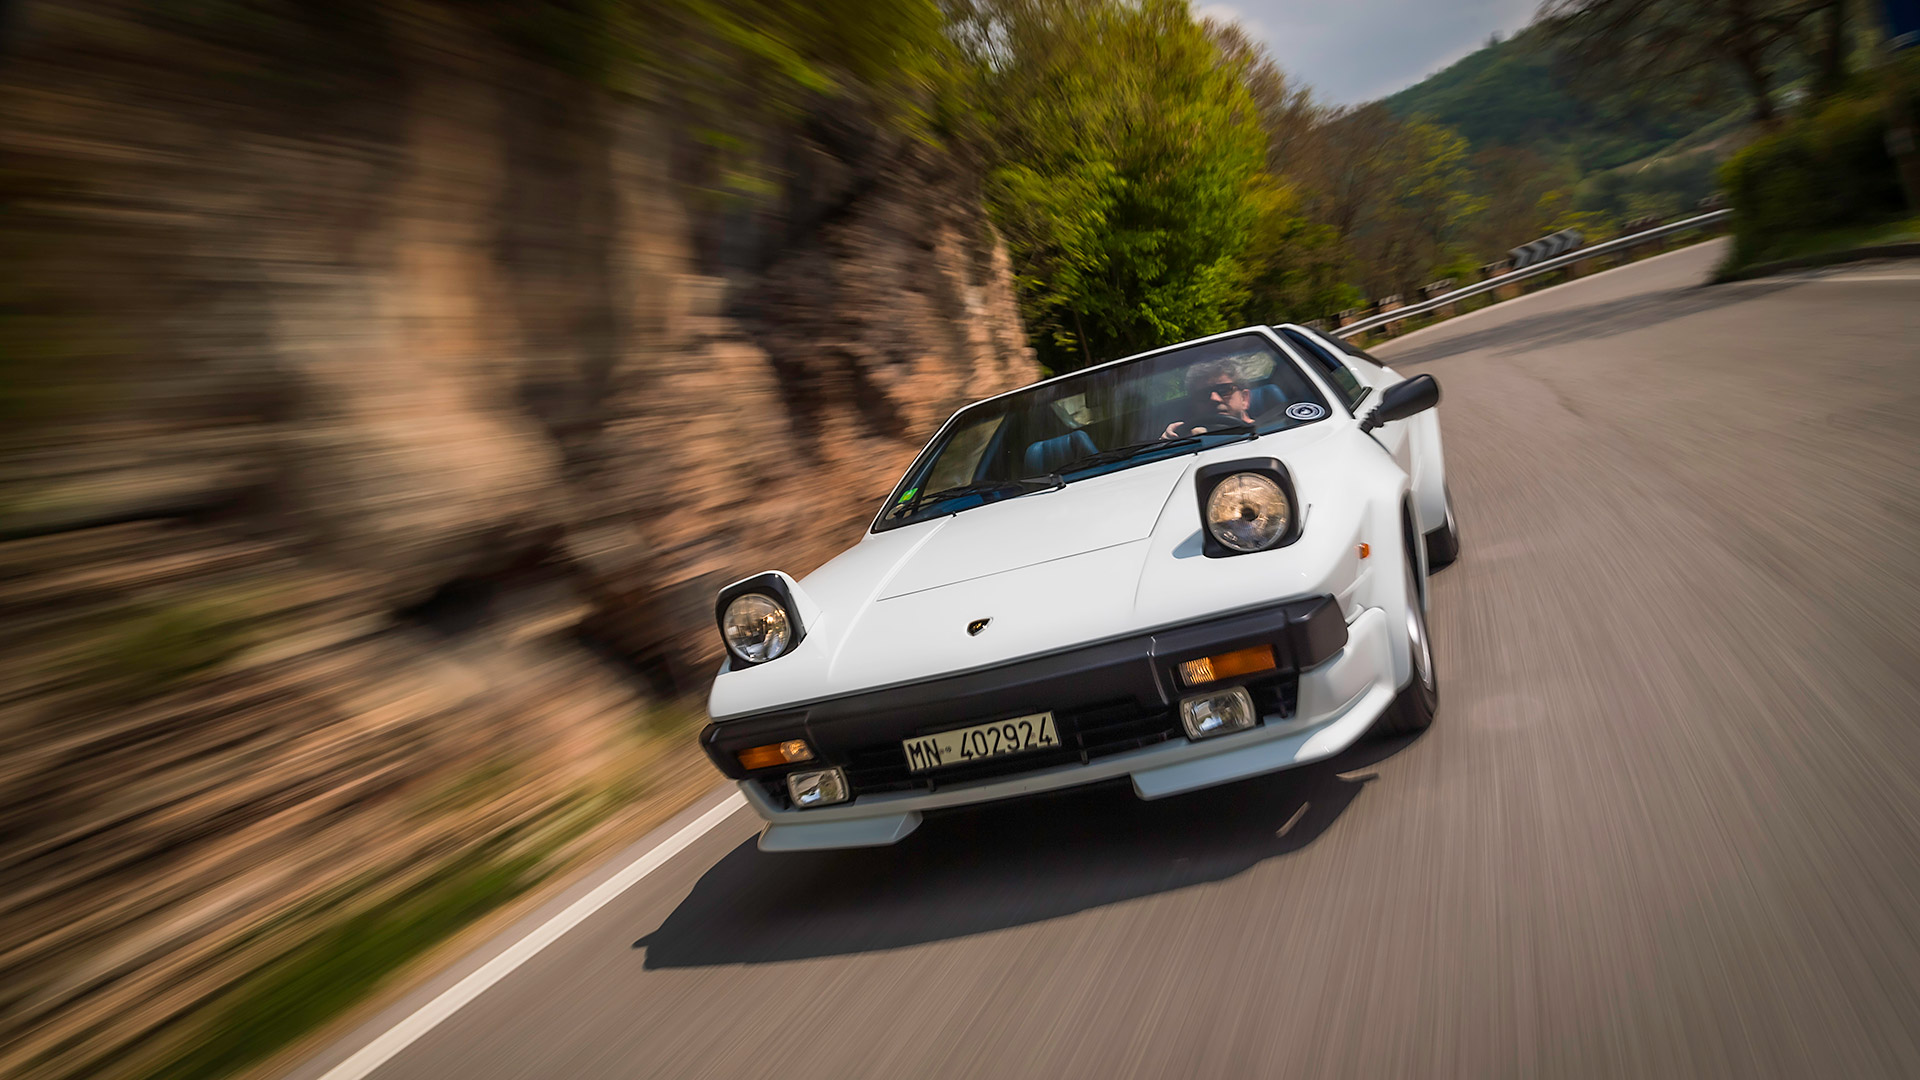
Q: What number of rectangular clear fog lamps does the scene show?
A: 2